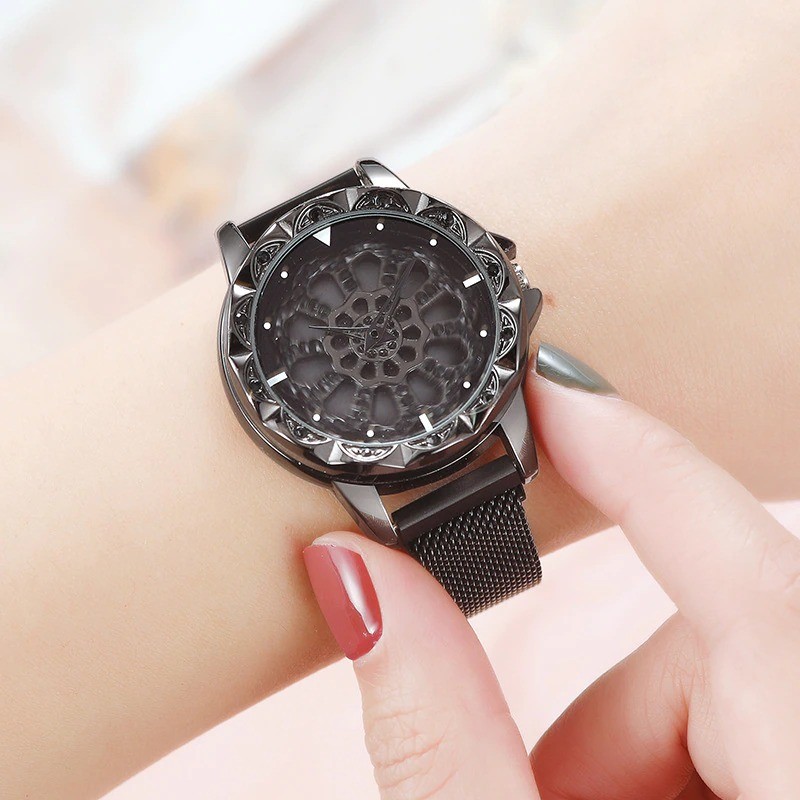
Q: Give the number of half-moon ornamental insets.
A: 12